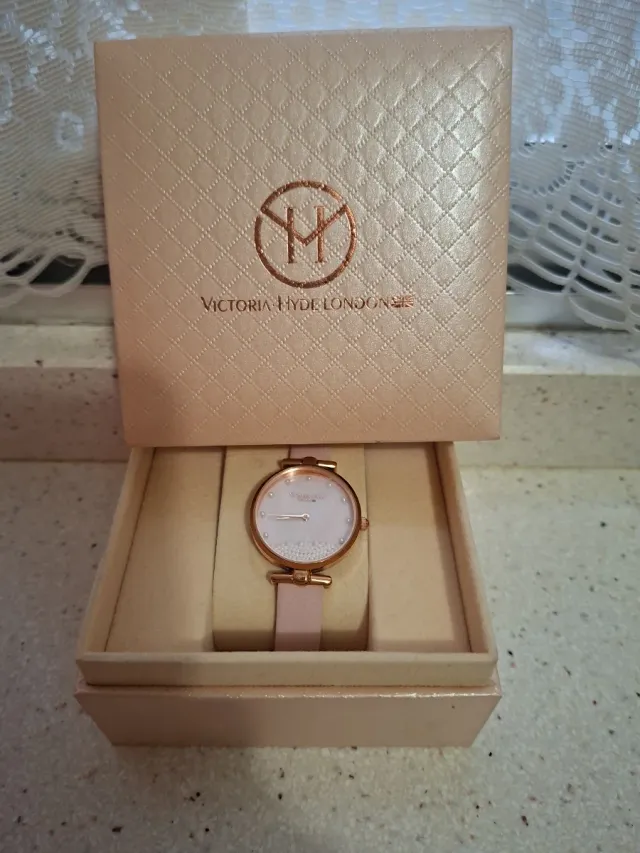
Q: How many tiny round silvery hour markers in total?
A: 9